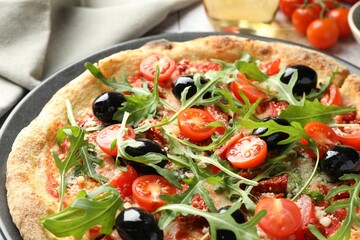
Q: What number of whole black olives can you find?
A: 8